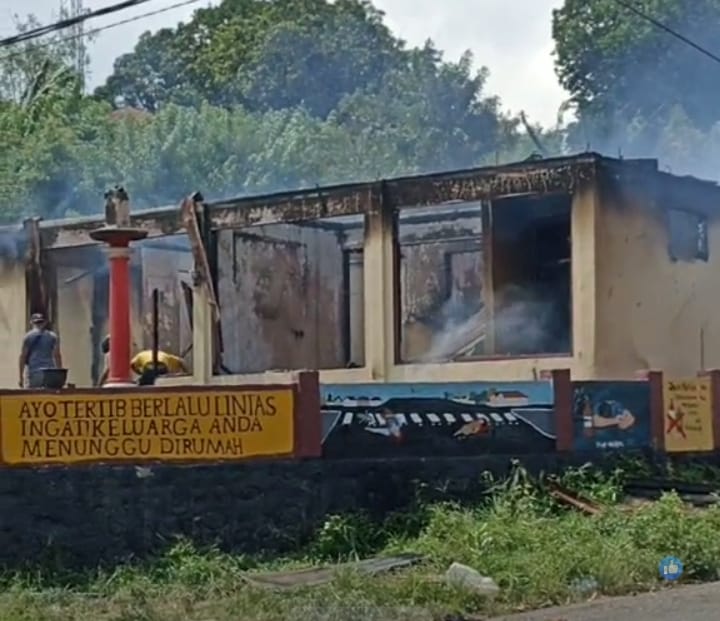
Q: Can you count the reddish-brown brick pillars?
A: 4